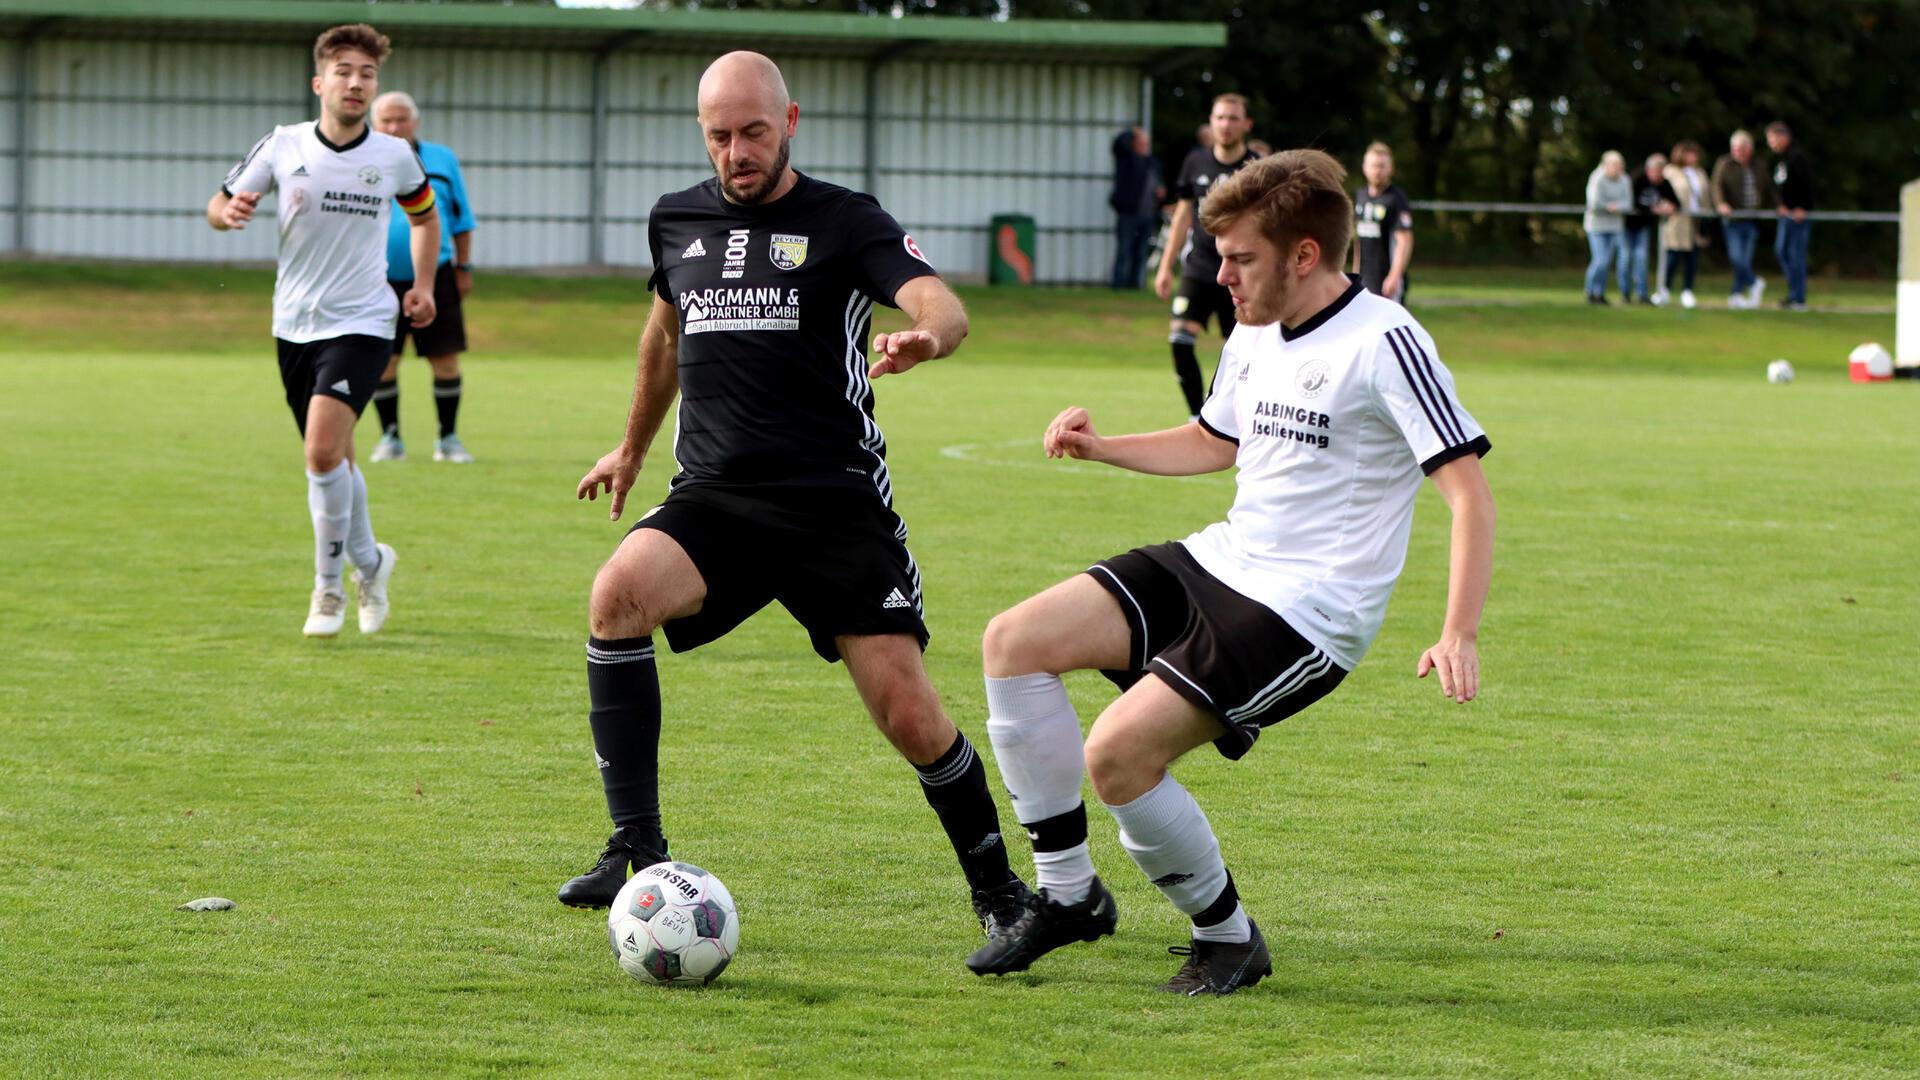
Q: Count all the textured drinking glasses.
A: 0